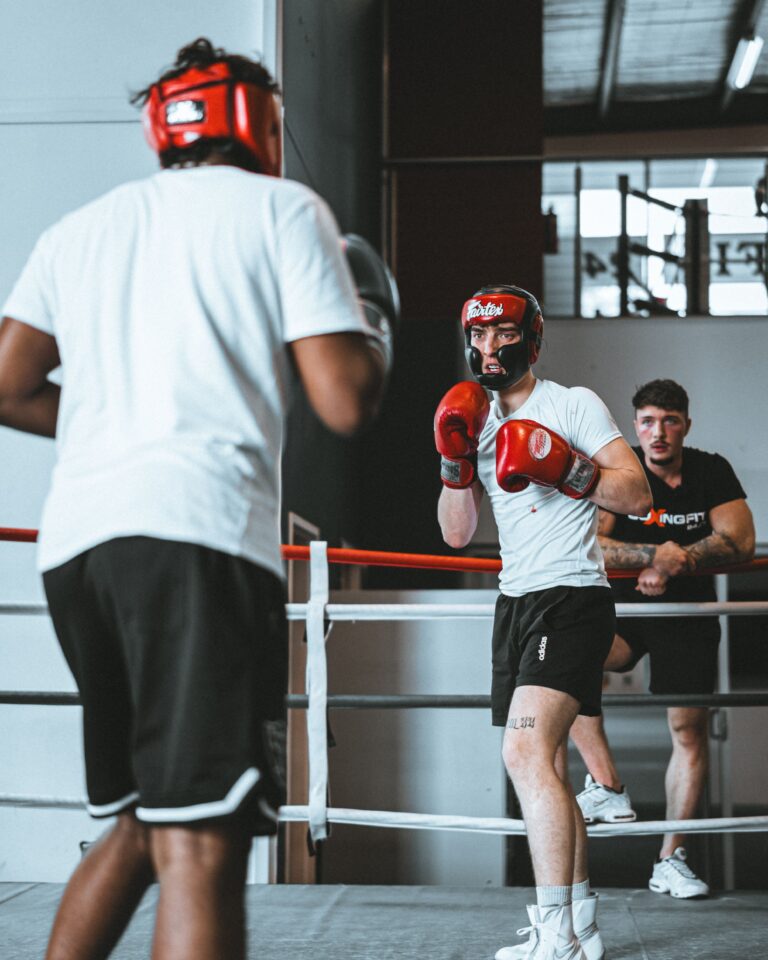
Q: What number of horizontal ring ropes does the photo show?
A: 4